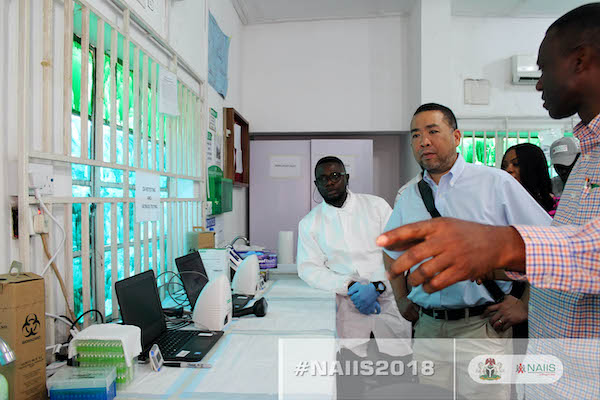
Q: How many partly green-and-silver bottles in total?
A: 1